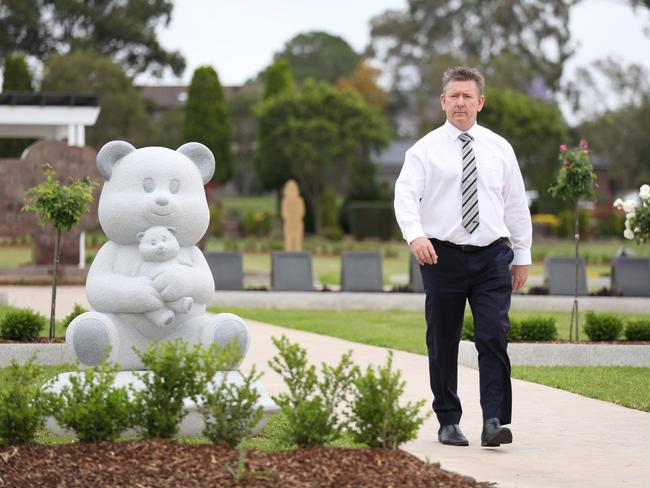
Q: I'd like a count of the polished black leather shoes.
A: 2